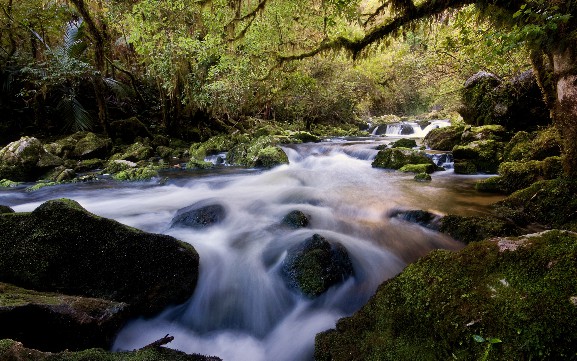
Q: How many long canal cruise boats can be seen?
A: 0